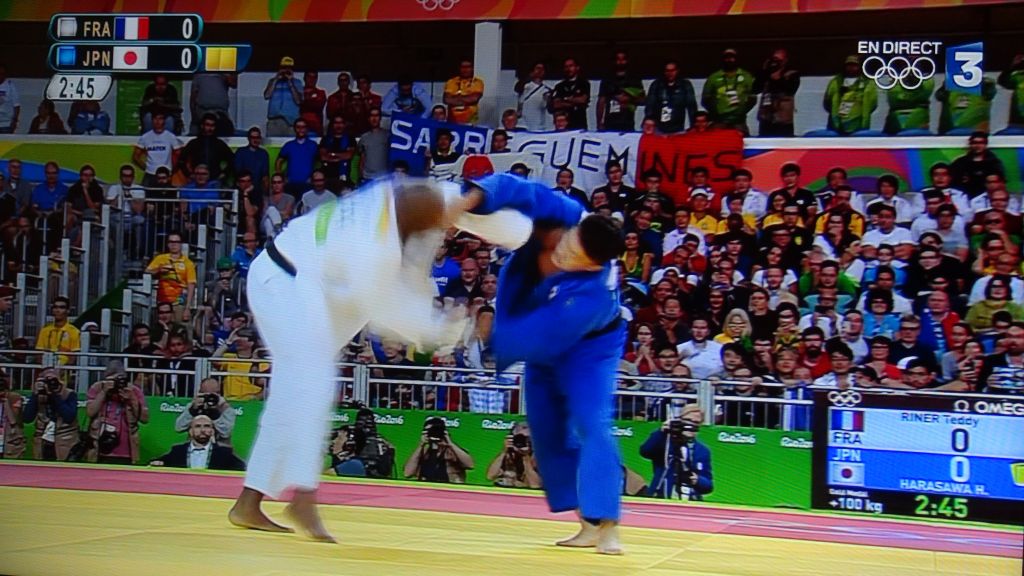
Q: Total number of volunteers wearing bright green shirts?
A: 5